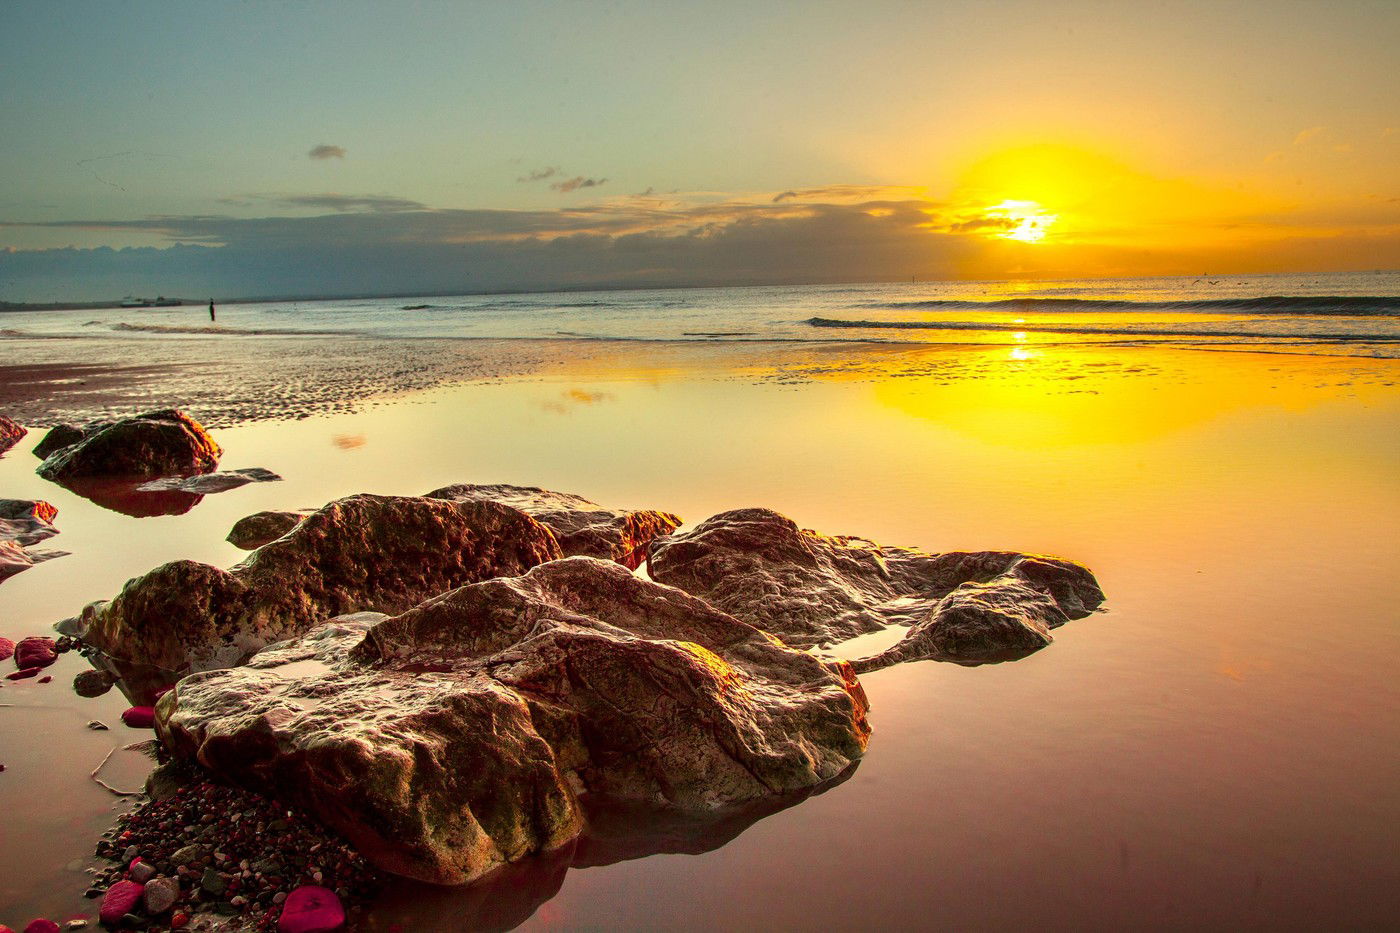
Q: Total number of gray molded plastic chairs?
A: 0